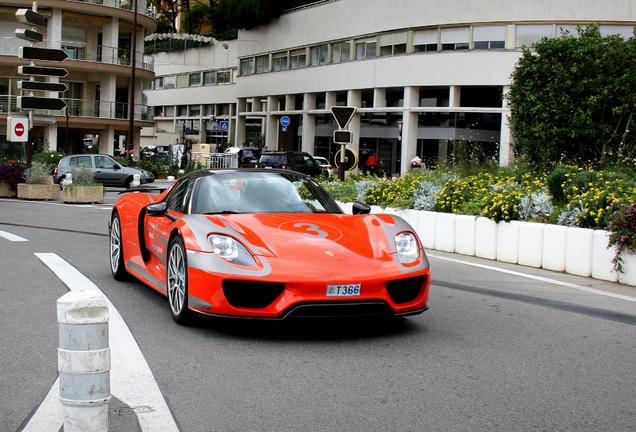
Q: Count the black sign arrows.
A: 6